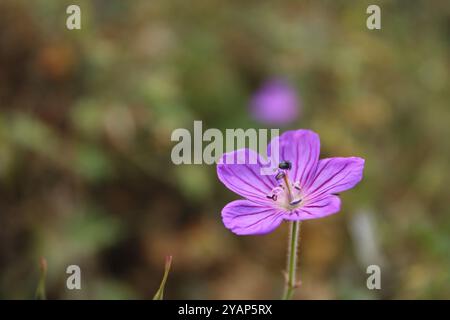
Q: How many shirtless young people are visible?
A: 0